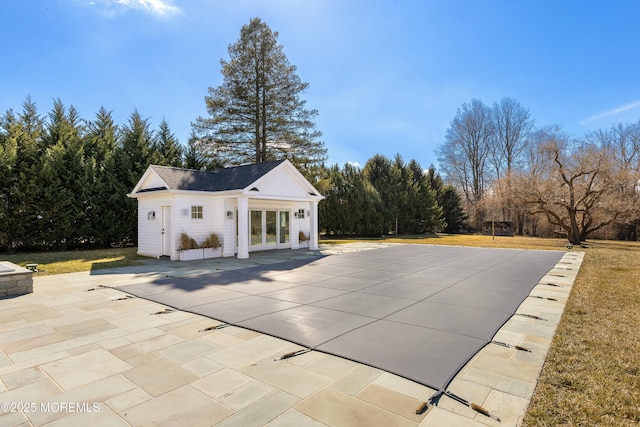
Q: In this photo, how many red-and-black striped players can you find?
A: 0